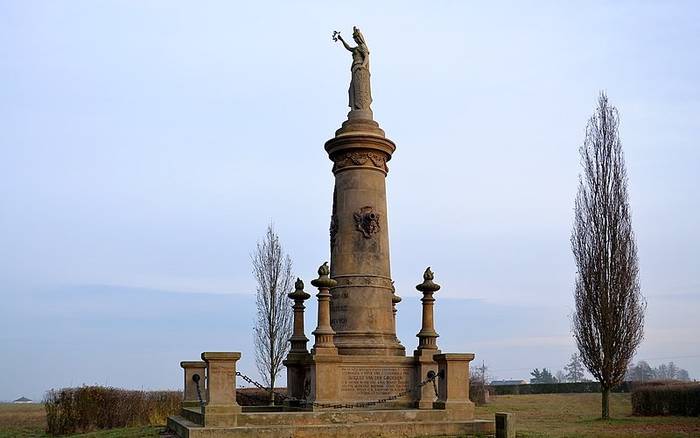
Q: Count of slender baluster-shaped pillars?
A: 4